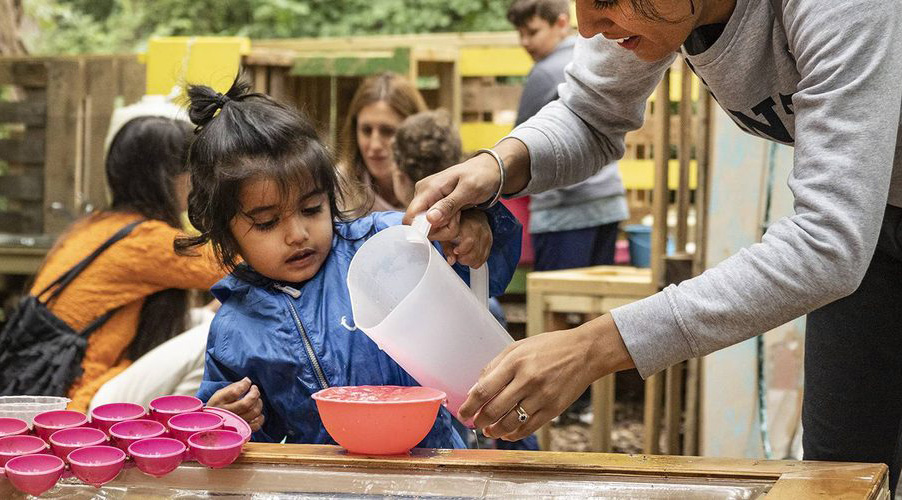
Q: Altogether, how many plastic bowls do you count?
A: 13